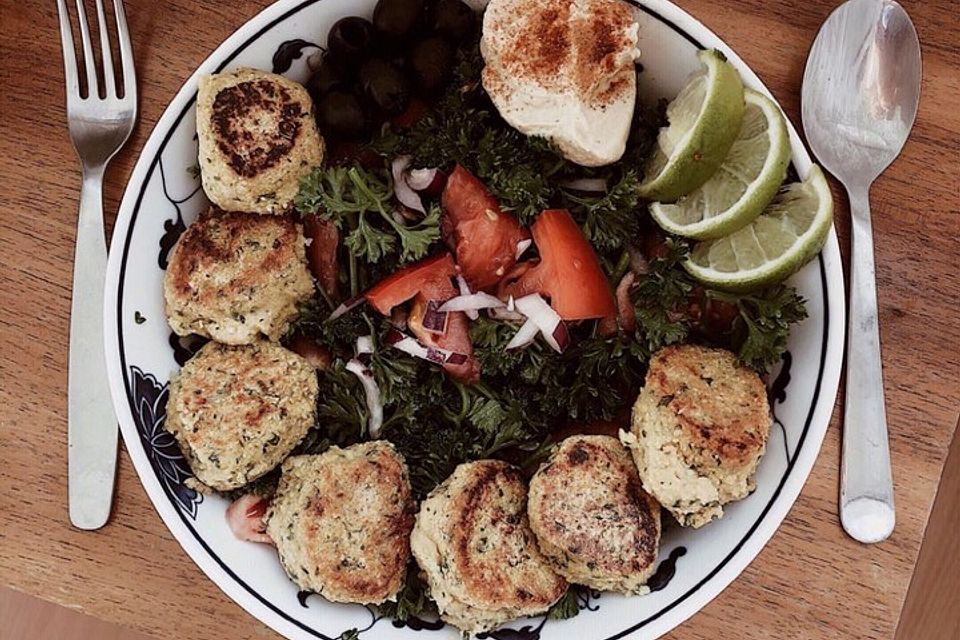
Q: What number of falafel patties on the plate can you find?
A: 7